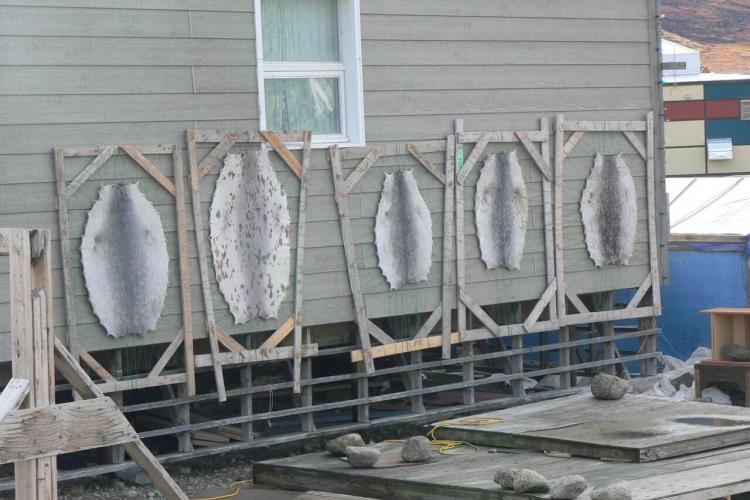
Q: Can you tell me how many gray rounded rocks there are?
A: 8